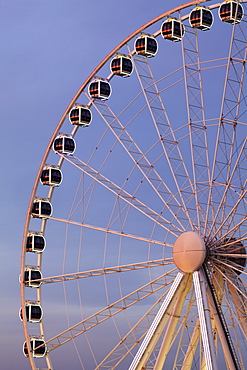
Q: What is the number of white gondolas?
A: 14